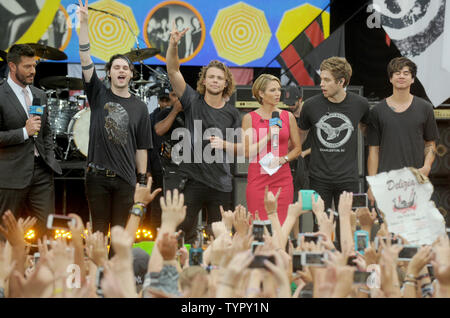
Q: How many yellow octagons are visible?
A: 3